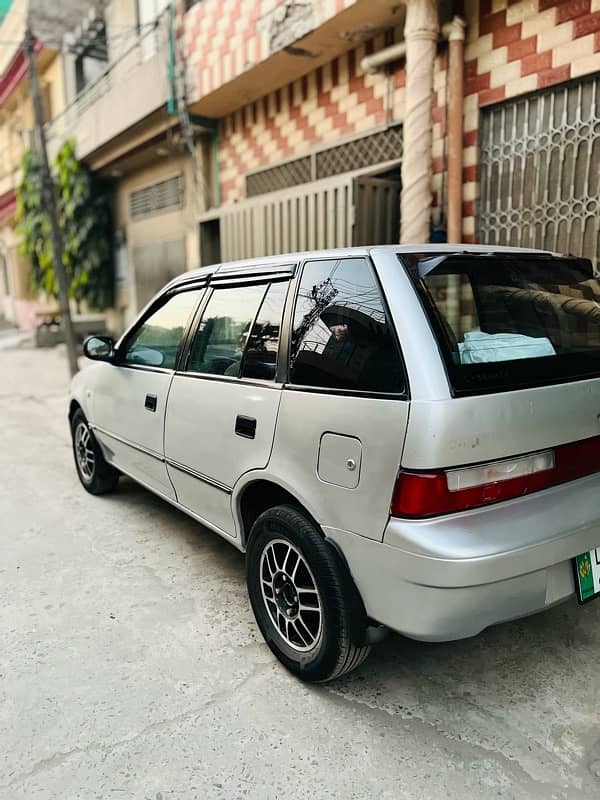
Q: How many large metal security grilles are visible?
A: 1